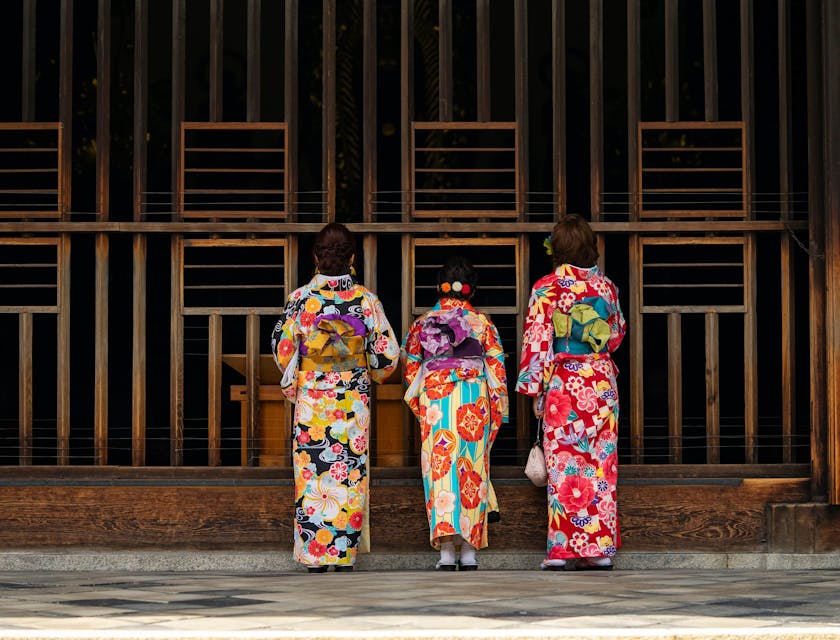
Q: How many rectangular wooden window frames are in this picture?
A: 8